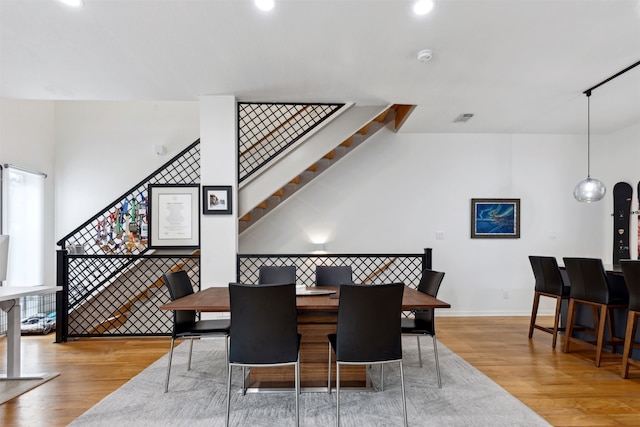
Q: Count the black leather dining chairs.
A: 6